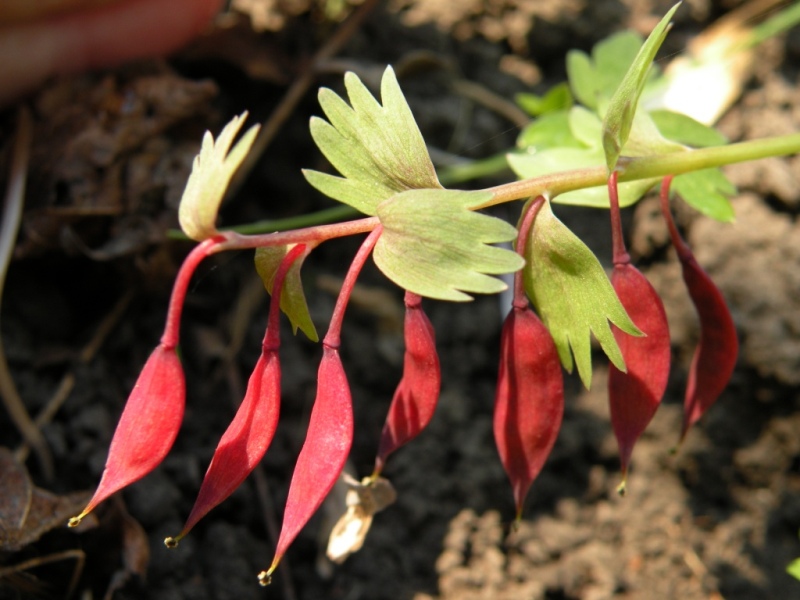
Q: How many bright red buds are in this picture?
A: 7